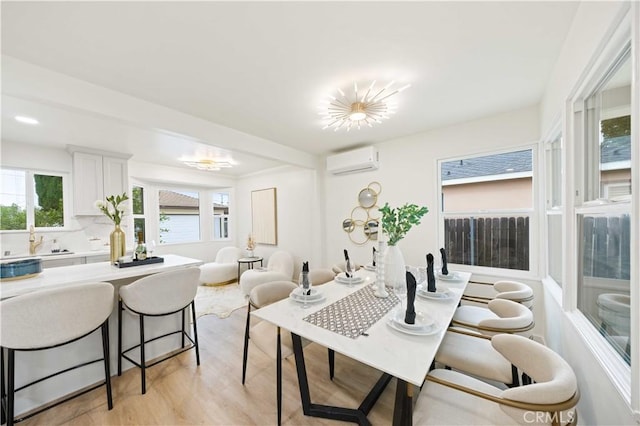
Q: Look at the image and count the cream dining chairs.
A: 6